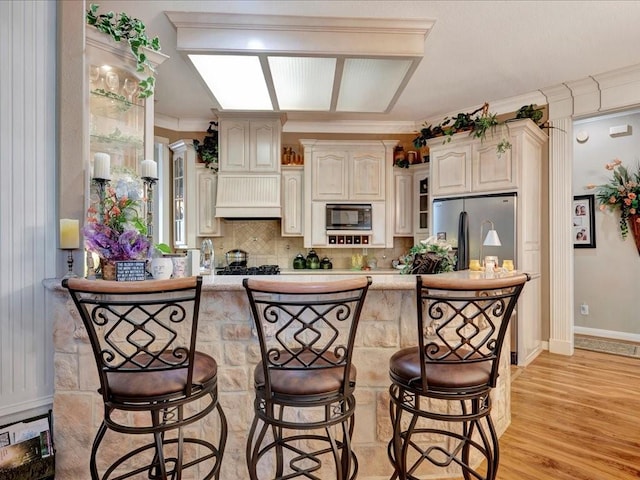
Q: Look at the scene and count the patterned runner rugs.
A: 1